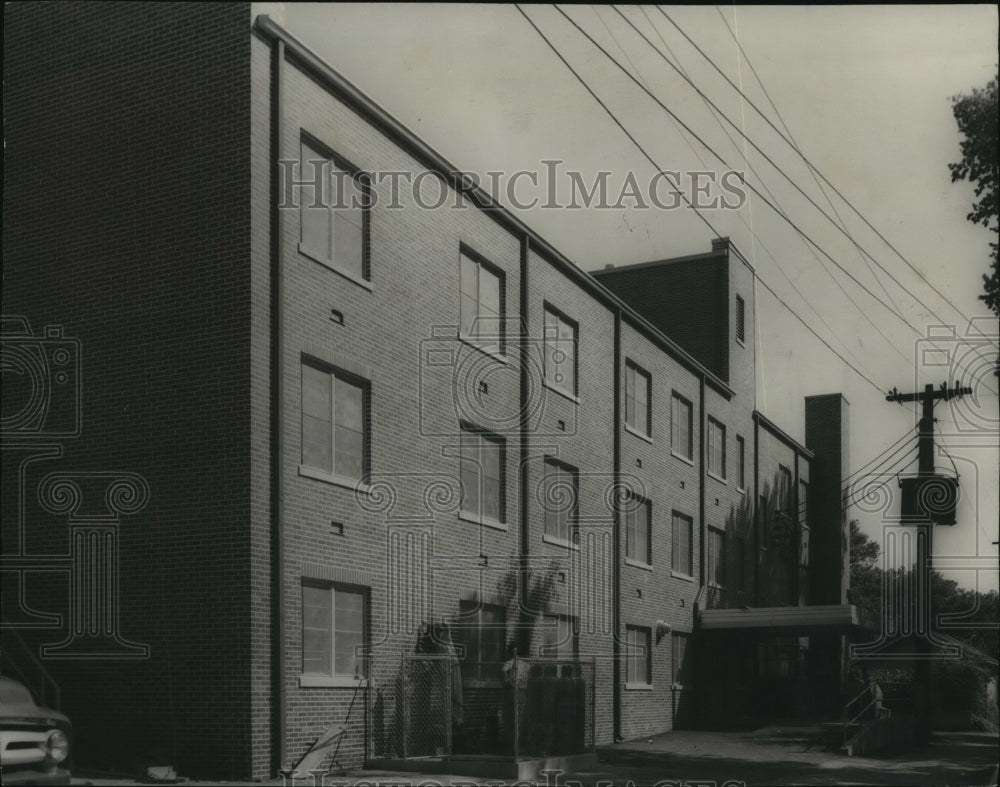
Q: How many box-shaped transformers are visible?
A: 1